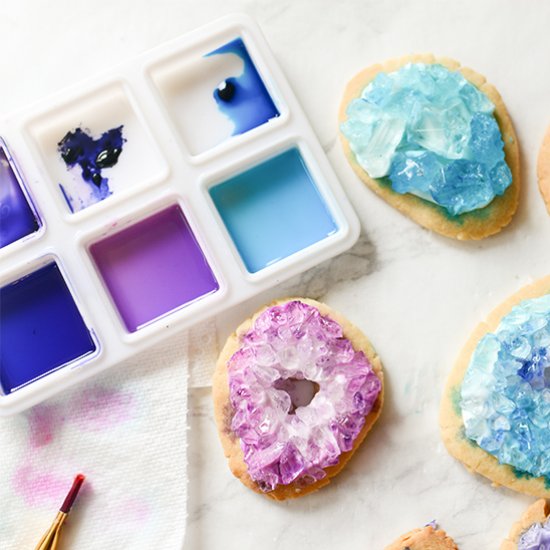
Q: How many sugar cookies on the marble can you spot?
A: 6